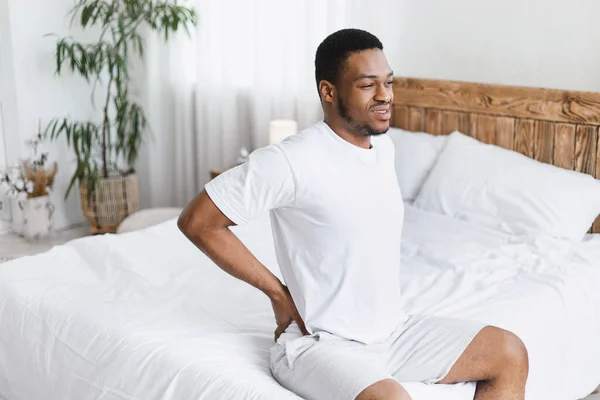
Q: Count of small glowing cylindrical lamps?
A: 1